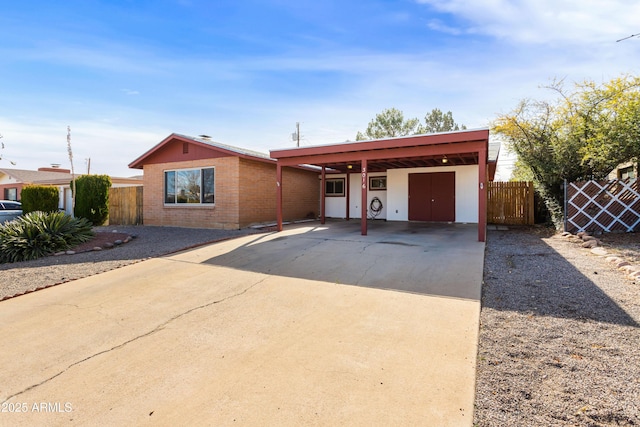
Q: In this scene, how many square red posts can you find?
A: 5